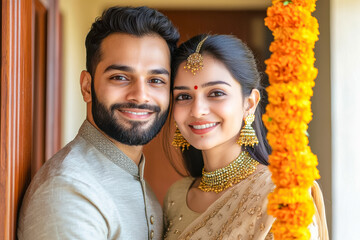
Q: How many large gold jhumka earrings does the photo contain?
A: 2